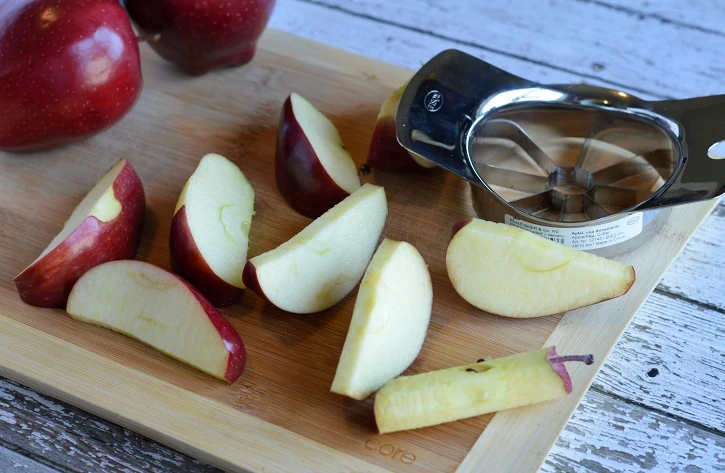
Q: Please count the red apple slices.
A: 8